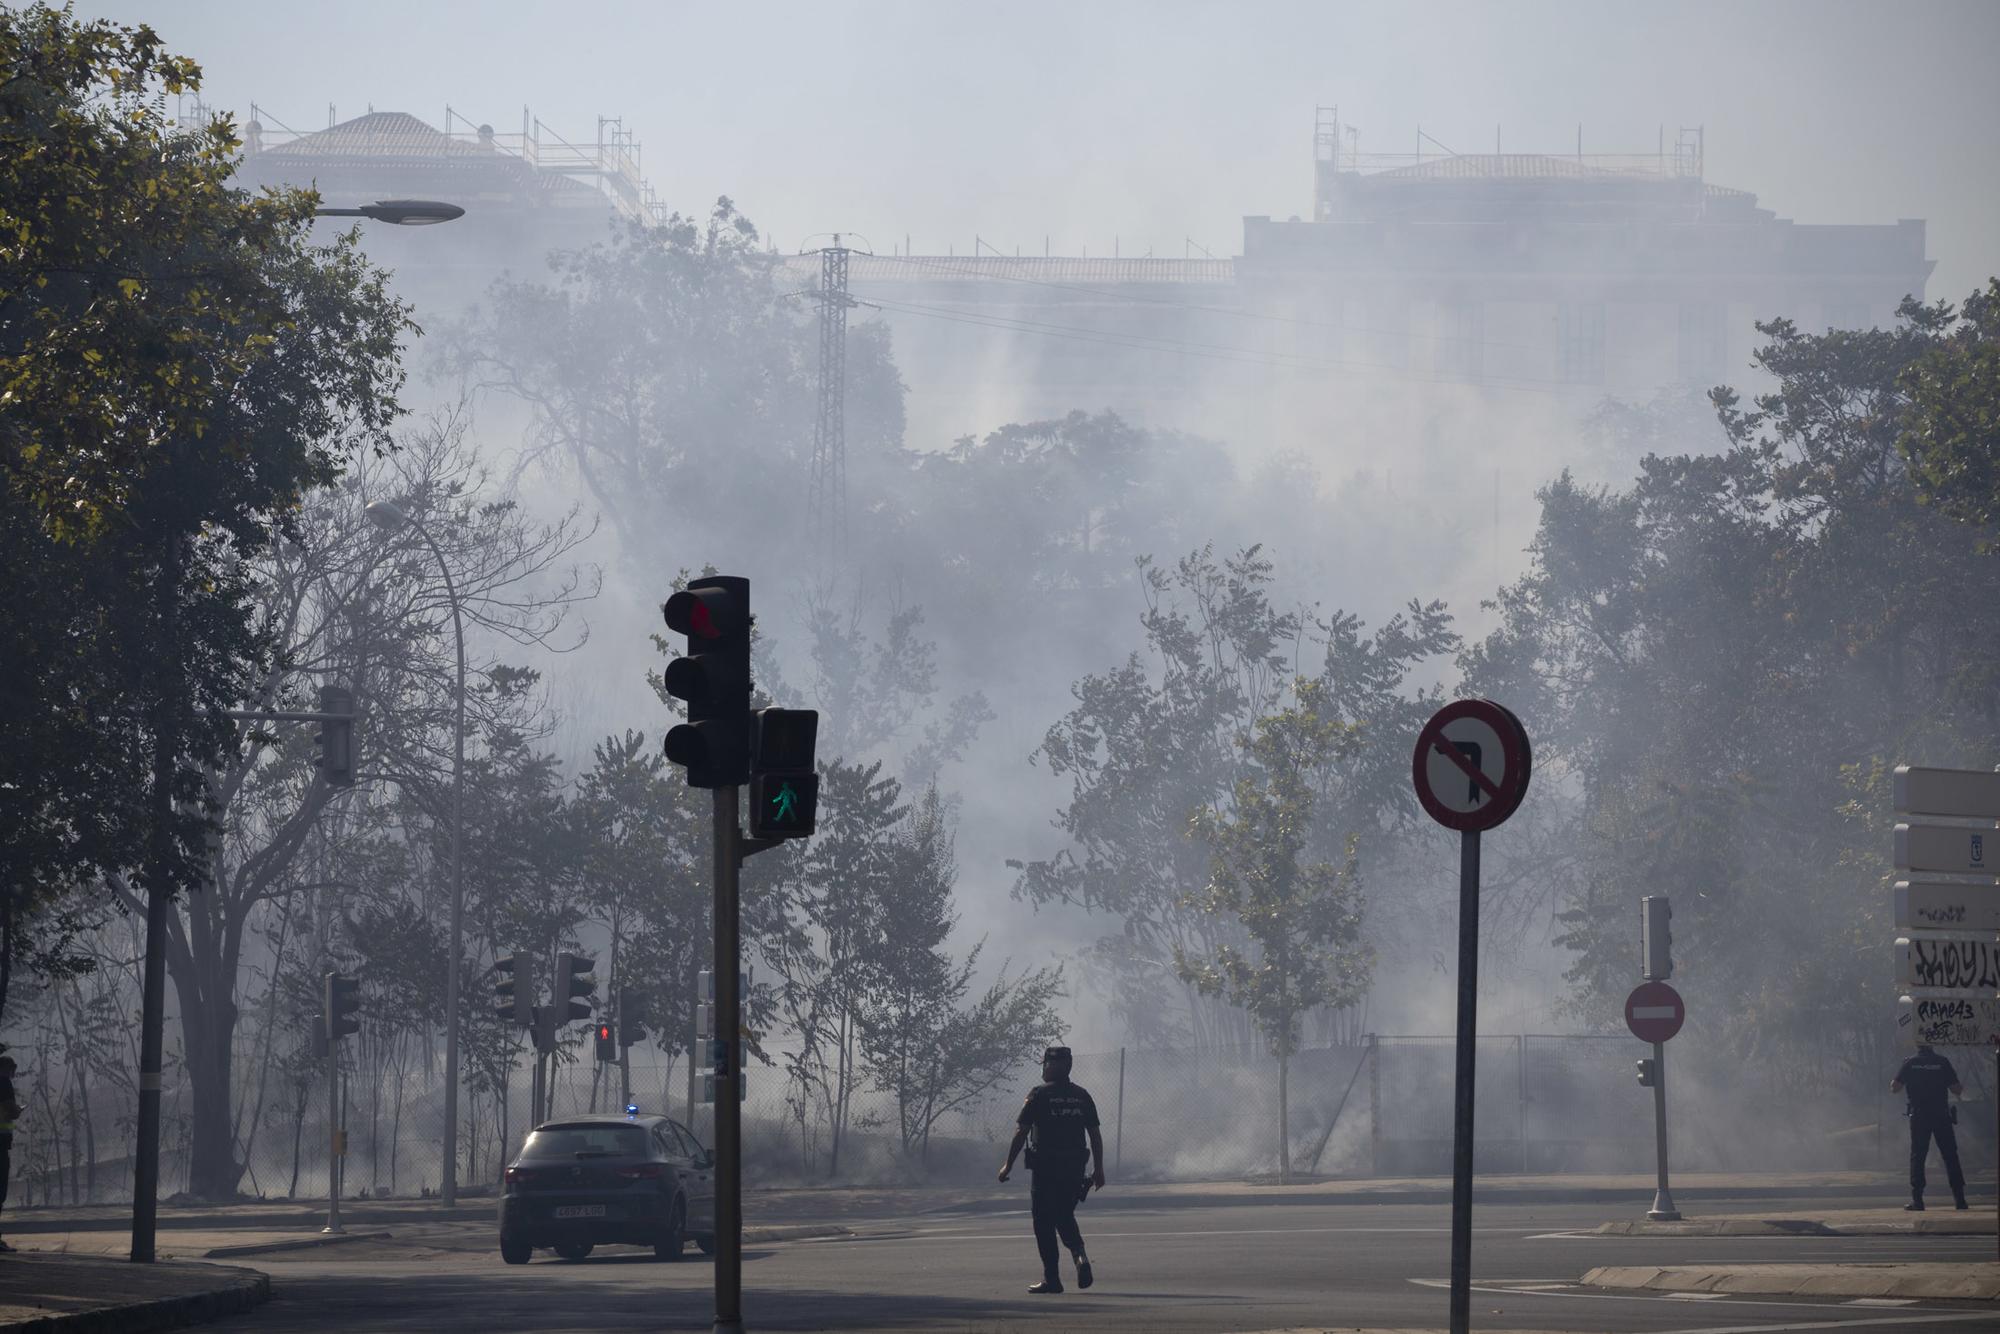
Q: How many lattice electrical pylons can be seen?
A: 1